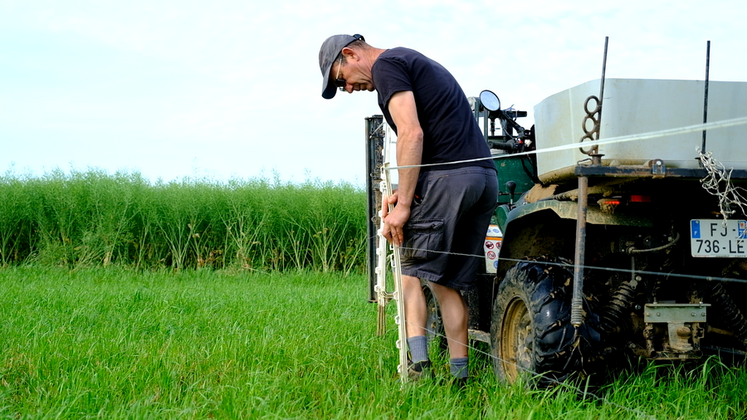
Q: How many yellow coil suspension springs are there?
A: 0